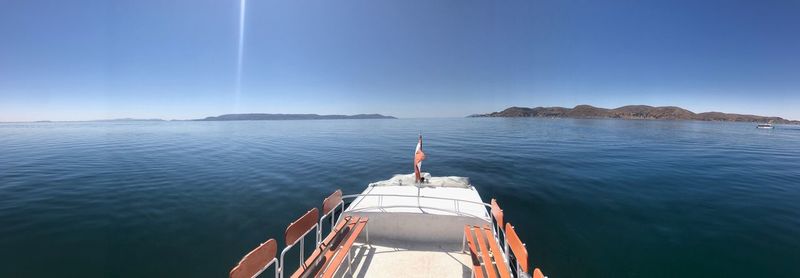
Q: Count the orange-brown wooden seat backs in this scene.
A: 6